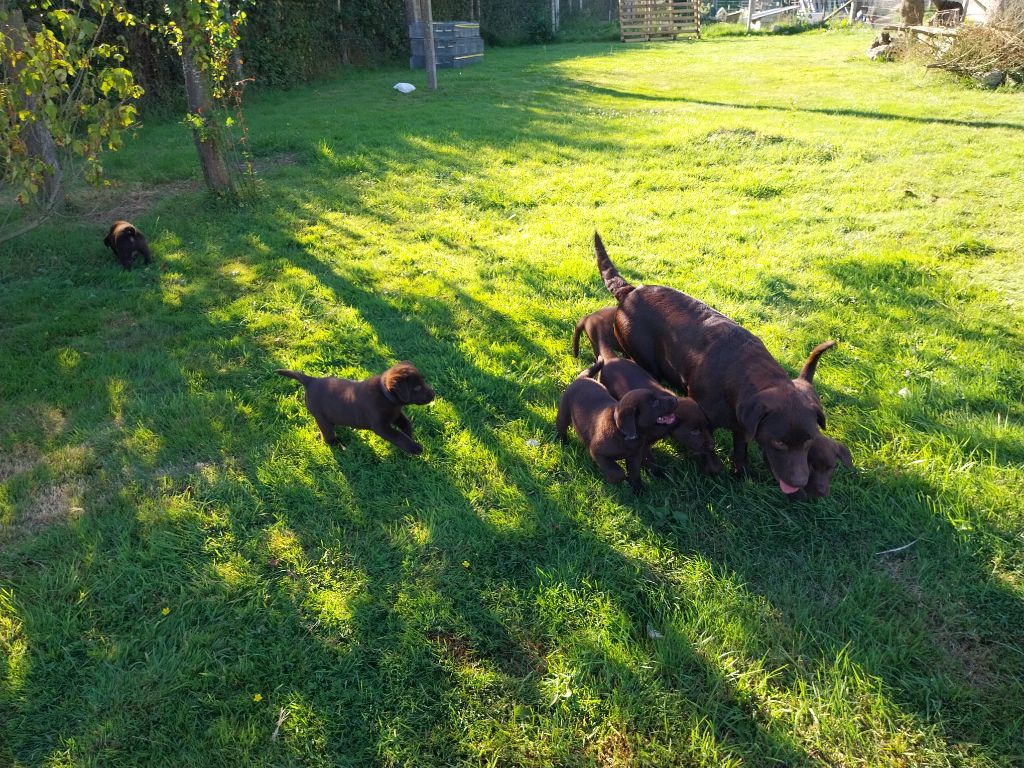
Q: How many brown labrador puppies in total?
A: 6